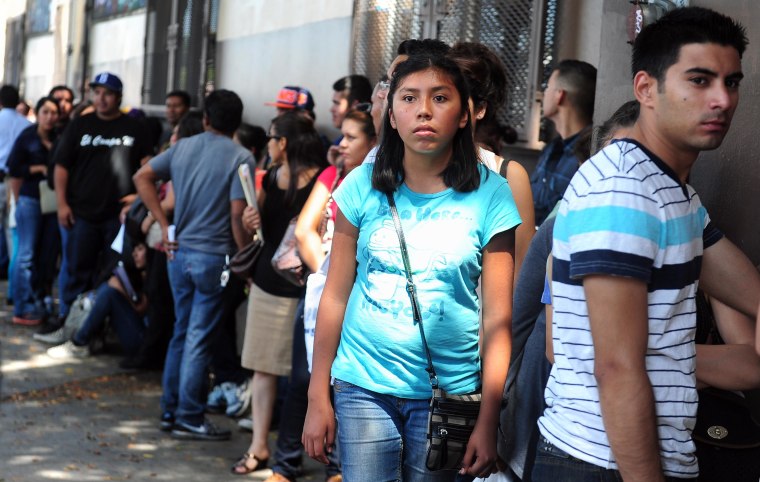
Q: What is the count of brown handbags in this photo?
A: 1